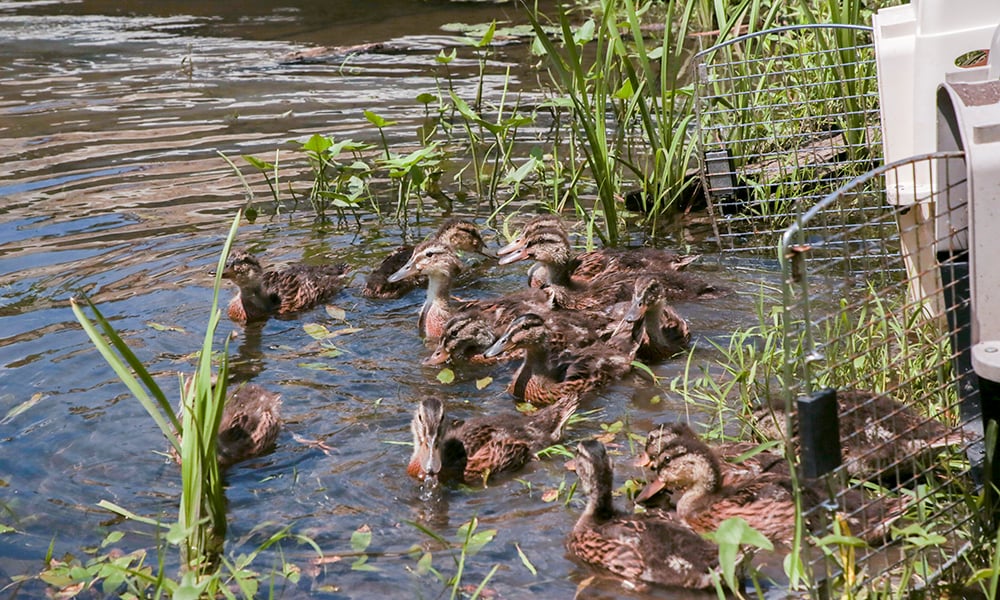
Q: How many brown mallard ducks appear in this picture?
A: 14